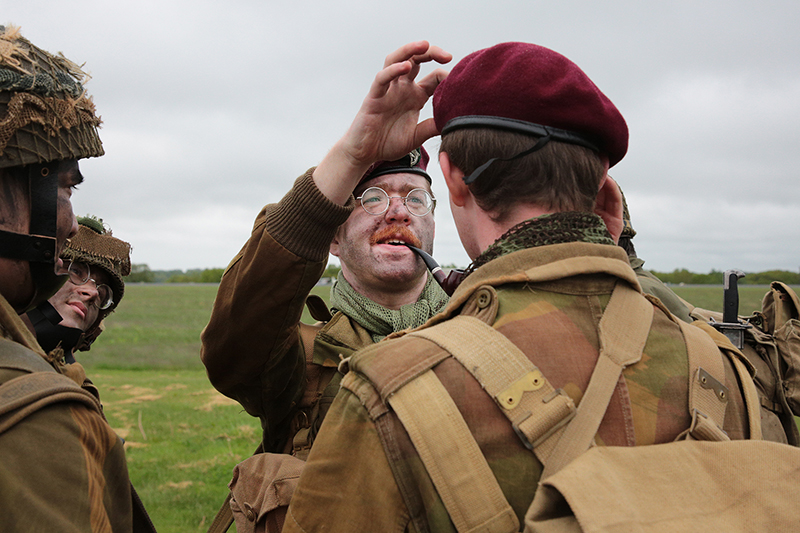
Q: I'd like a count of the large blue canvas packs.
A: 0